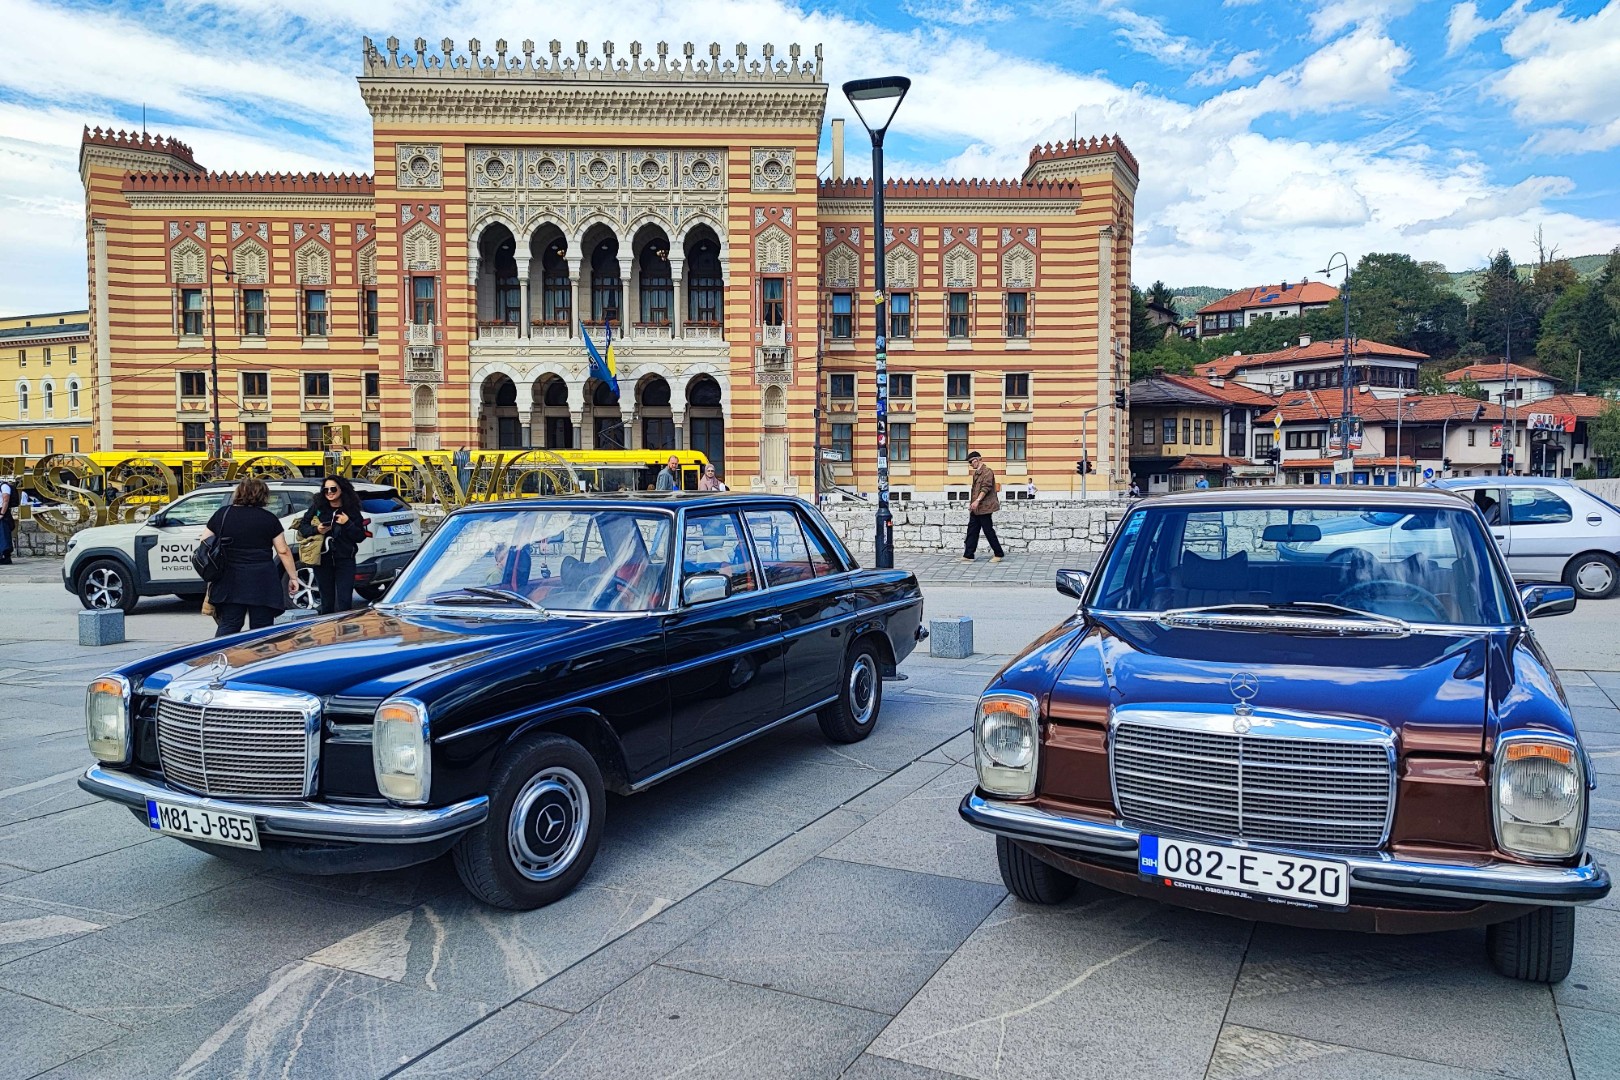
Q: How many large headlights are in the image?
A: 4